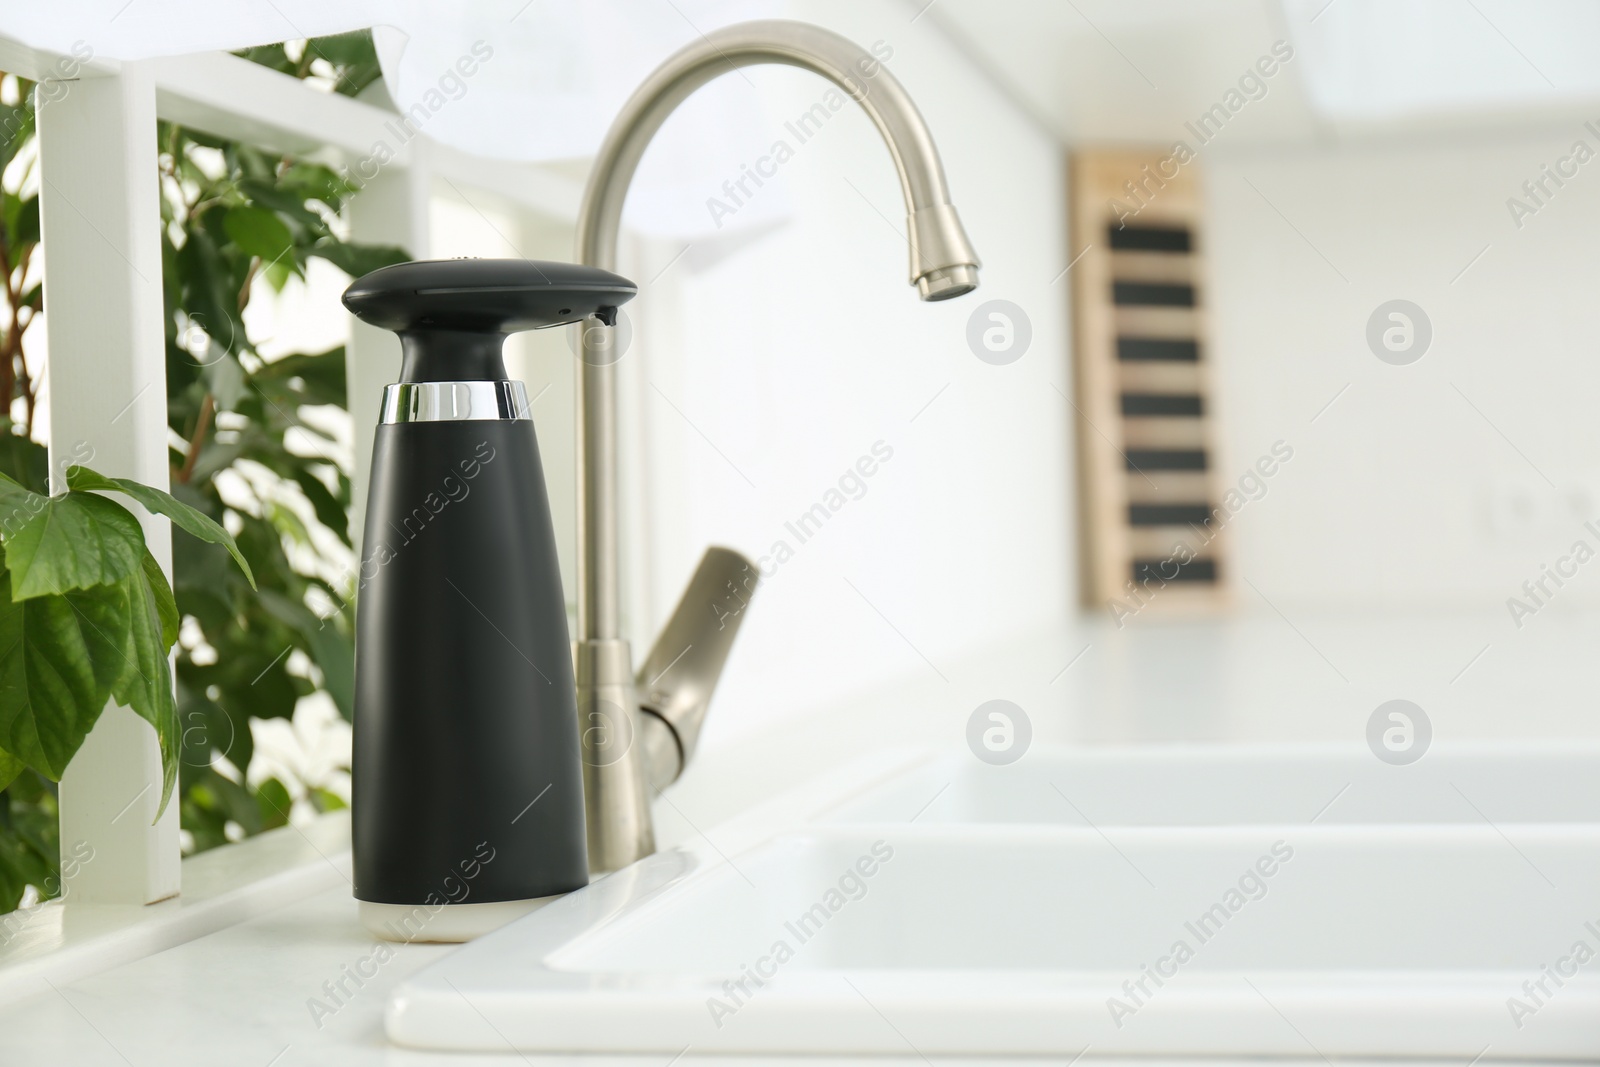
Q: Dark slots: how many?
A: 7